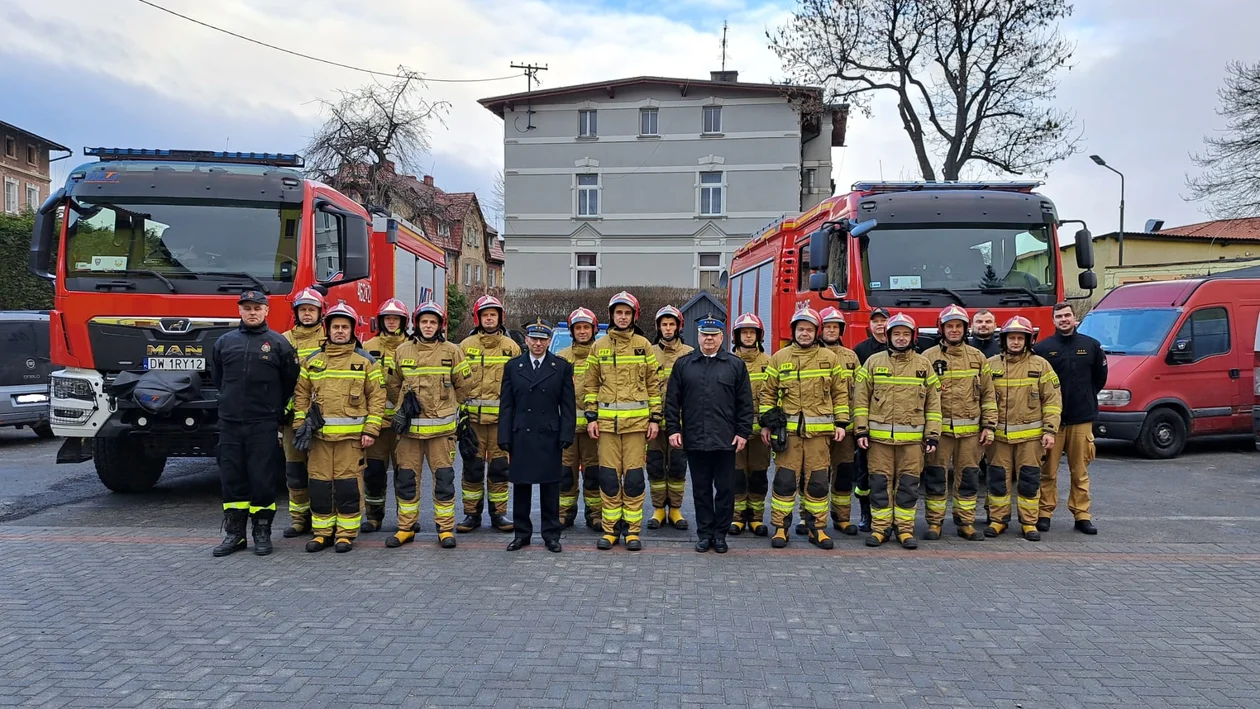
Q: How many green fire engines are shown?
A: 0